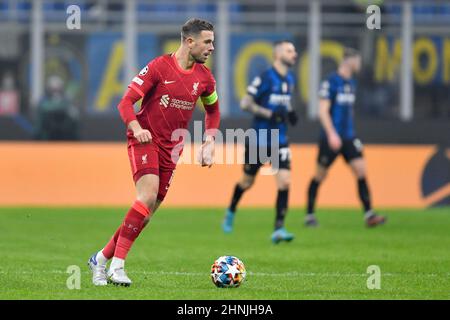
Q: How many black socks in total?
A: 4